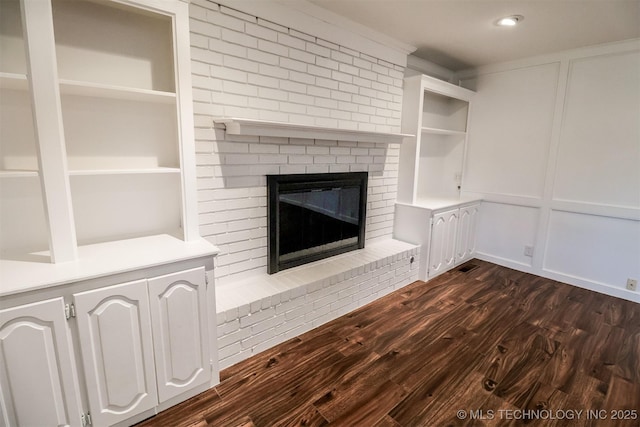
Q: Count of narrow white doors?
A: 7